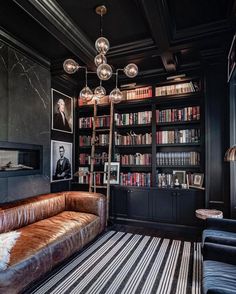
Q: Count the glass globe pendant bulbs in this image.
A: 8